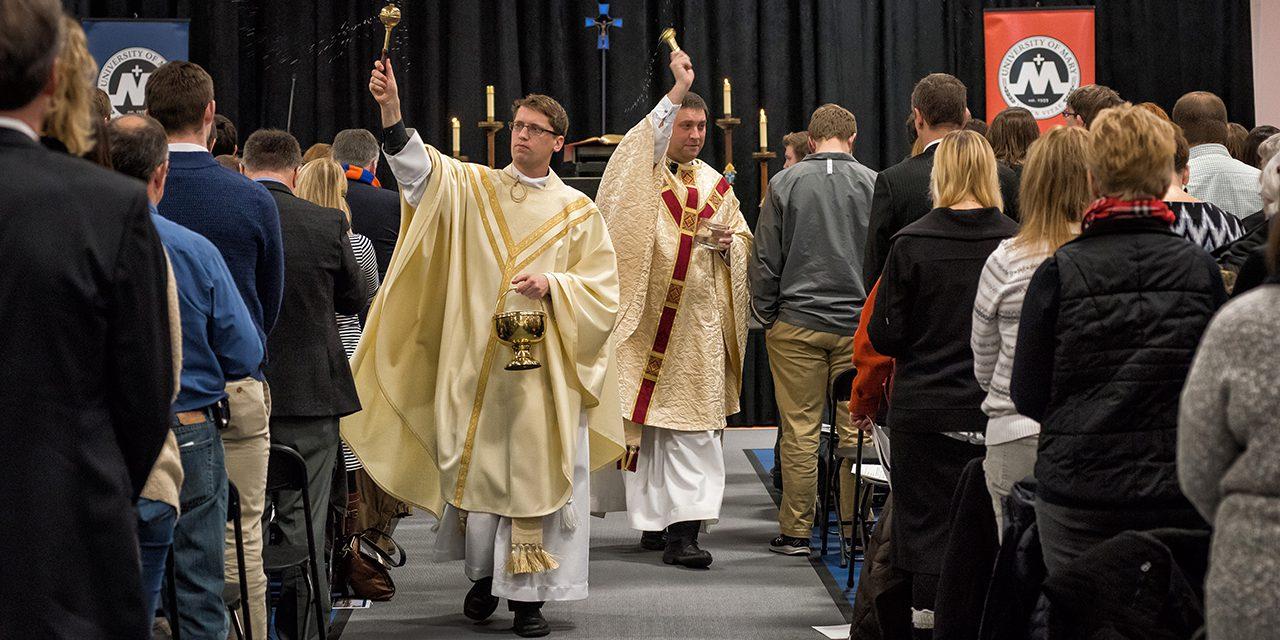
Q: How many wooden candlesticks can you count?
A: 4